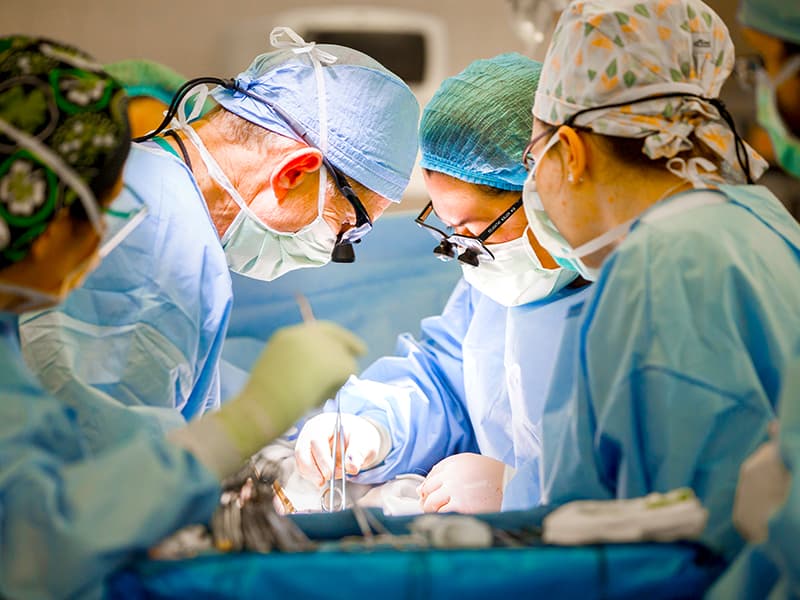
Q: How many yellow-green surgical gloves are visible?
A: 1